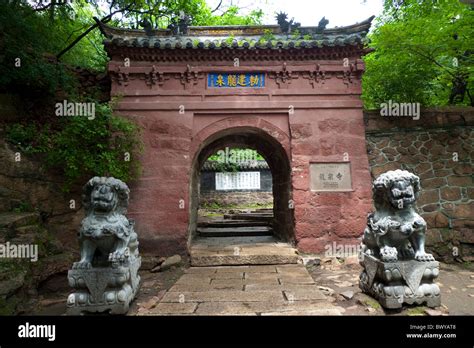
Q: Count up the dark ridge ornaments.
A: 4